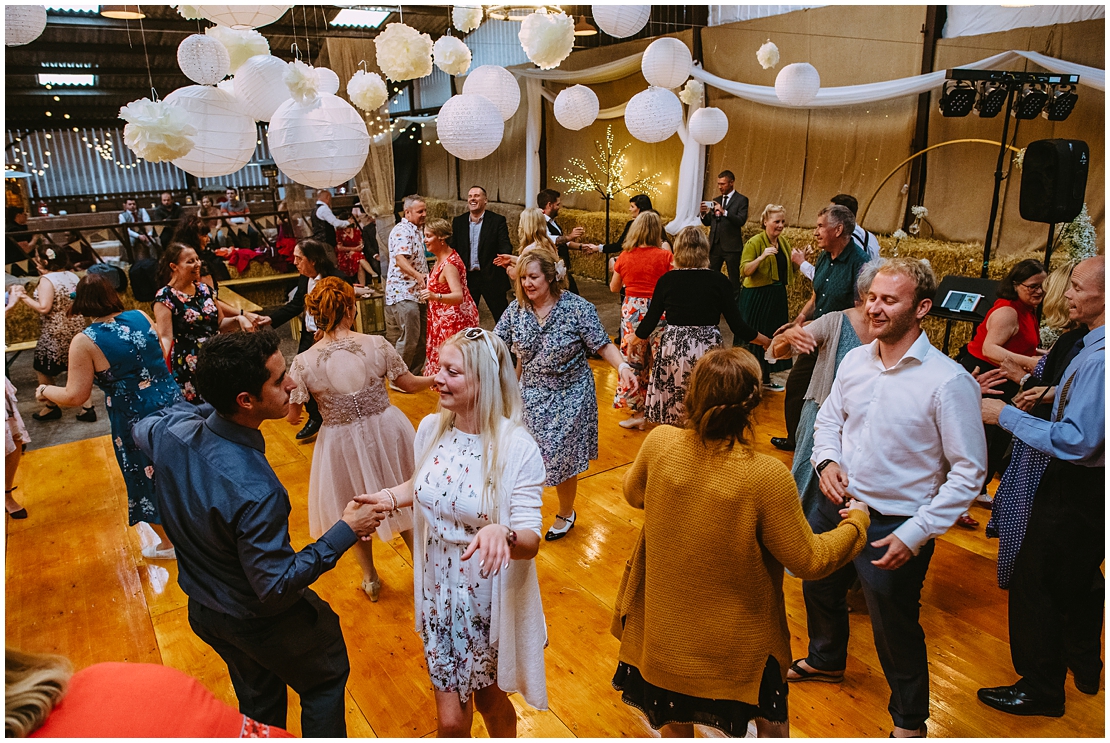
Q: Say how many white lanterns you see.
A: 15